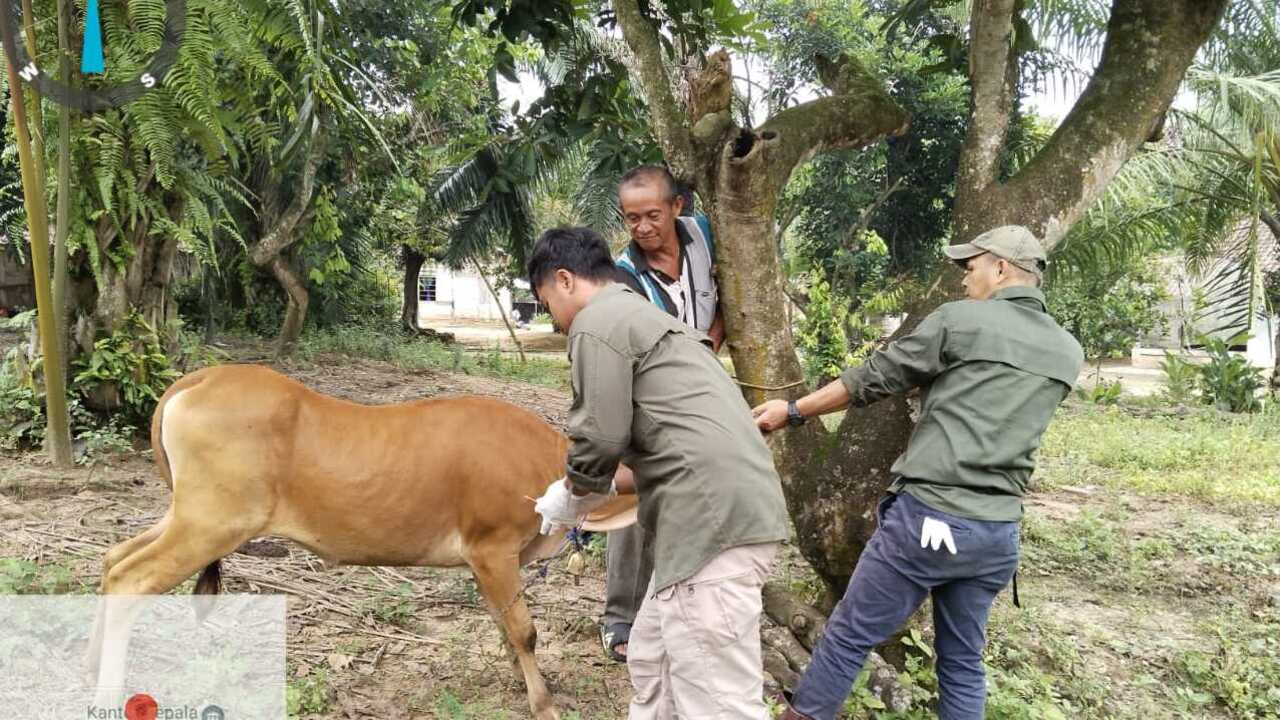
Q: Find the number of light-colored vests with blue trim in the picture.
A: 1